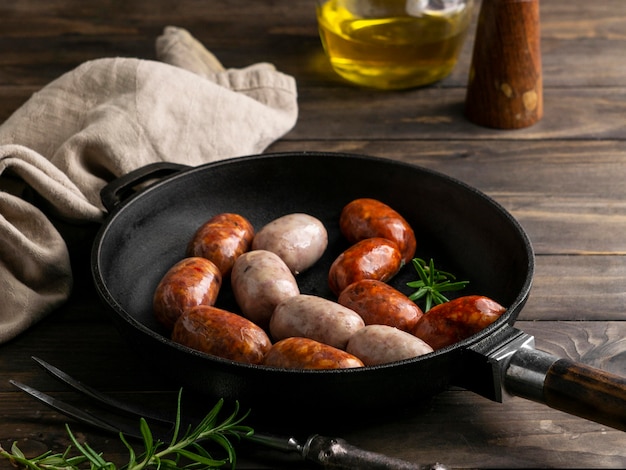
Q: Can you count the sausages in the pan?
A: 12